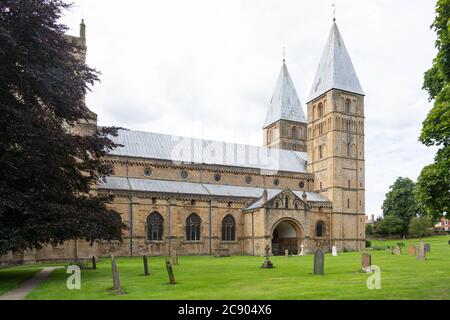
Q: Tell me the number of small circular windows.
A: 6